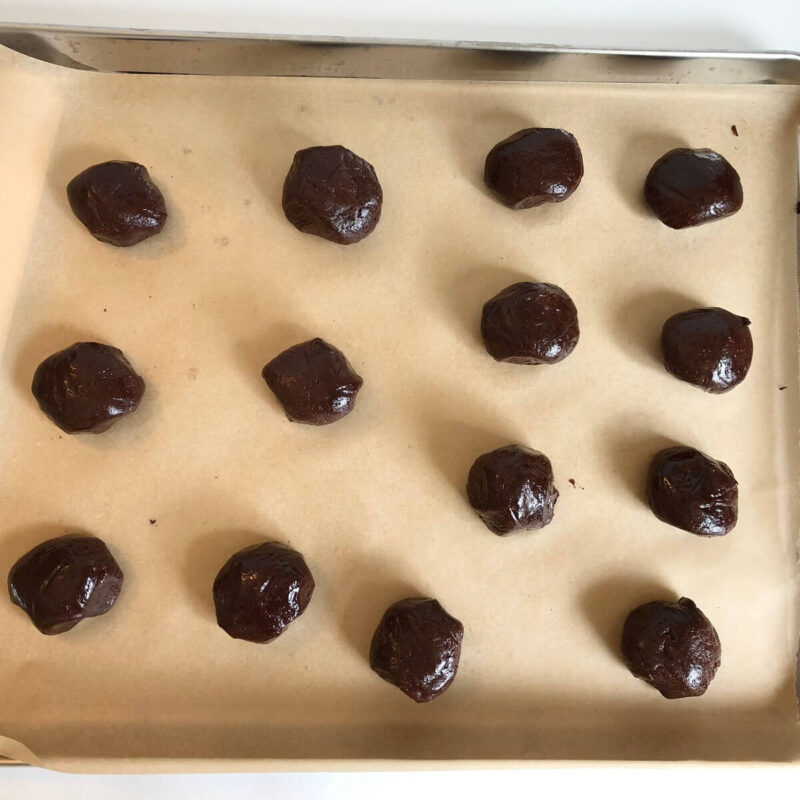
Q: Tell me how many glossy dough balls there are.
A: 14